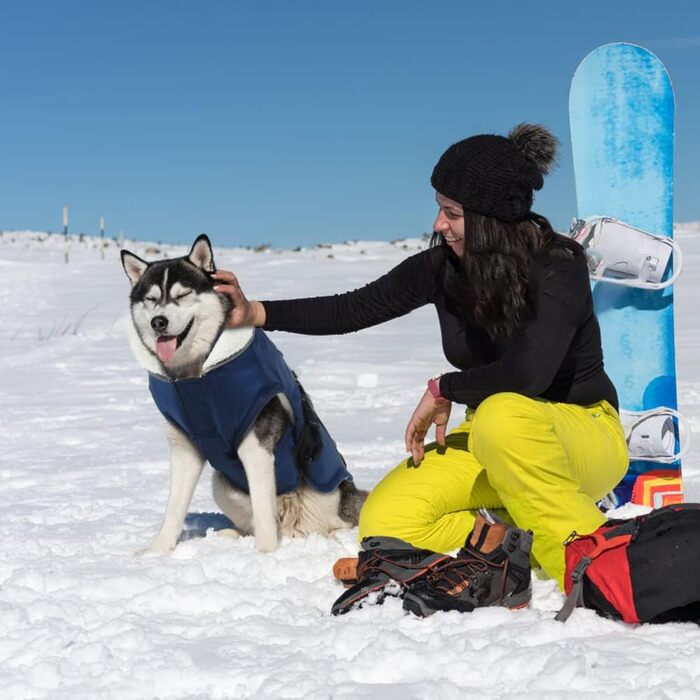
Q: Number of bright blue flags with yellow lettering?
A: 0